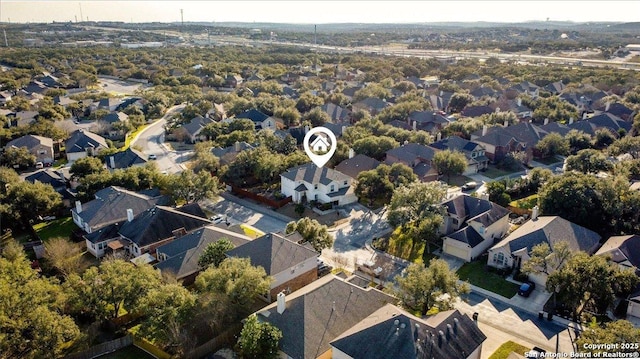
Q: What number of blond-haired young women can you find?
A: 0